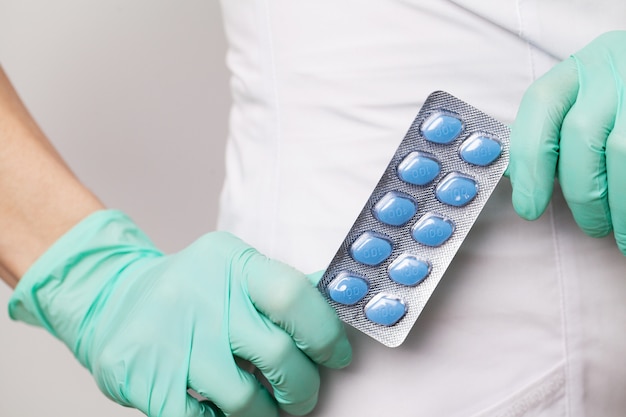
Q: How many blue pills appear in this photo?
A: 10